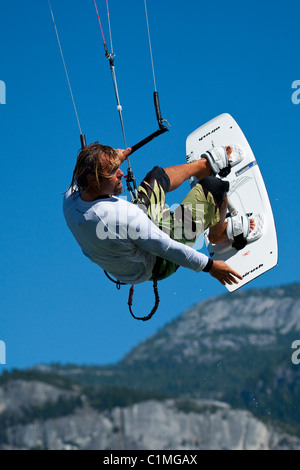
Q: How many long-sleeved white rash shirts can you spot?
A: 1